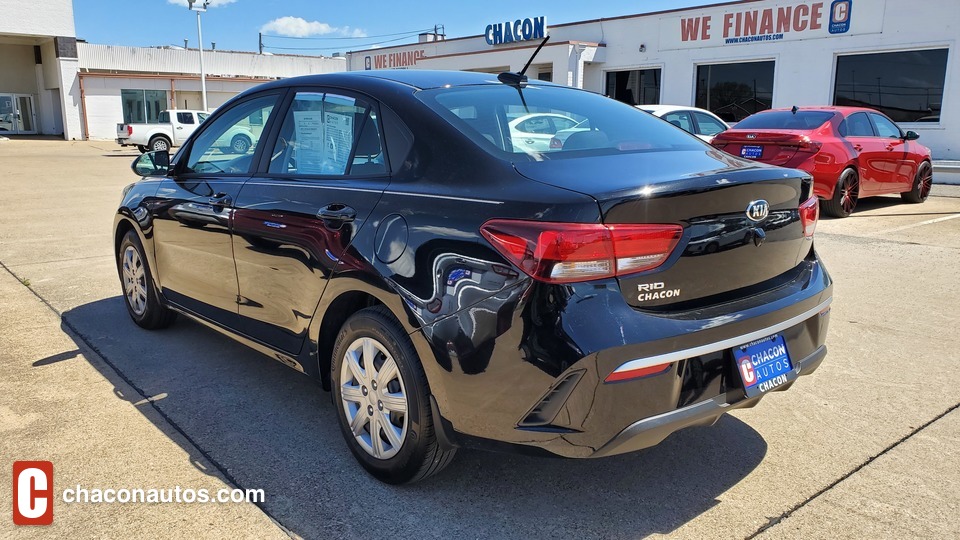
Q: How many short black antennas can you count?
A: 2